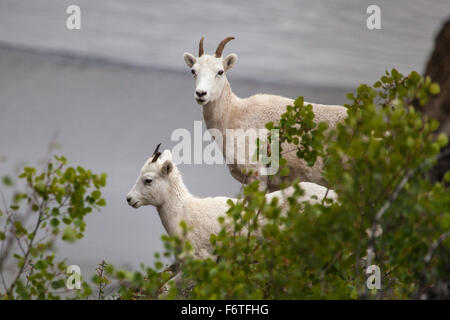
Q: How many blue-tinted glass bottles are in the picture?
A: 0